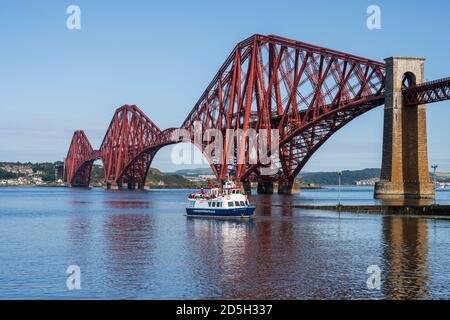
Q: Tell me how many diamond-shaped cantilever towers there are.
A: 3